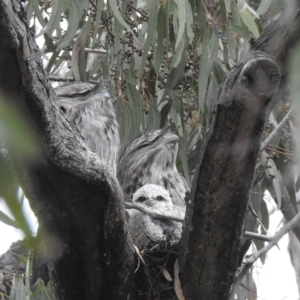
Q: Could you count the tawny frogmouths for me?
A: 3